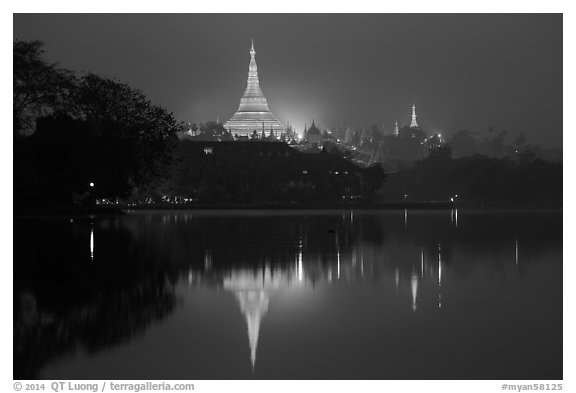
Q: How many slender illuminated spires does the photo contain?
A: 2